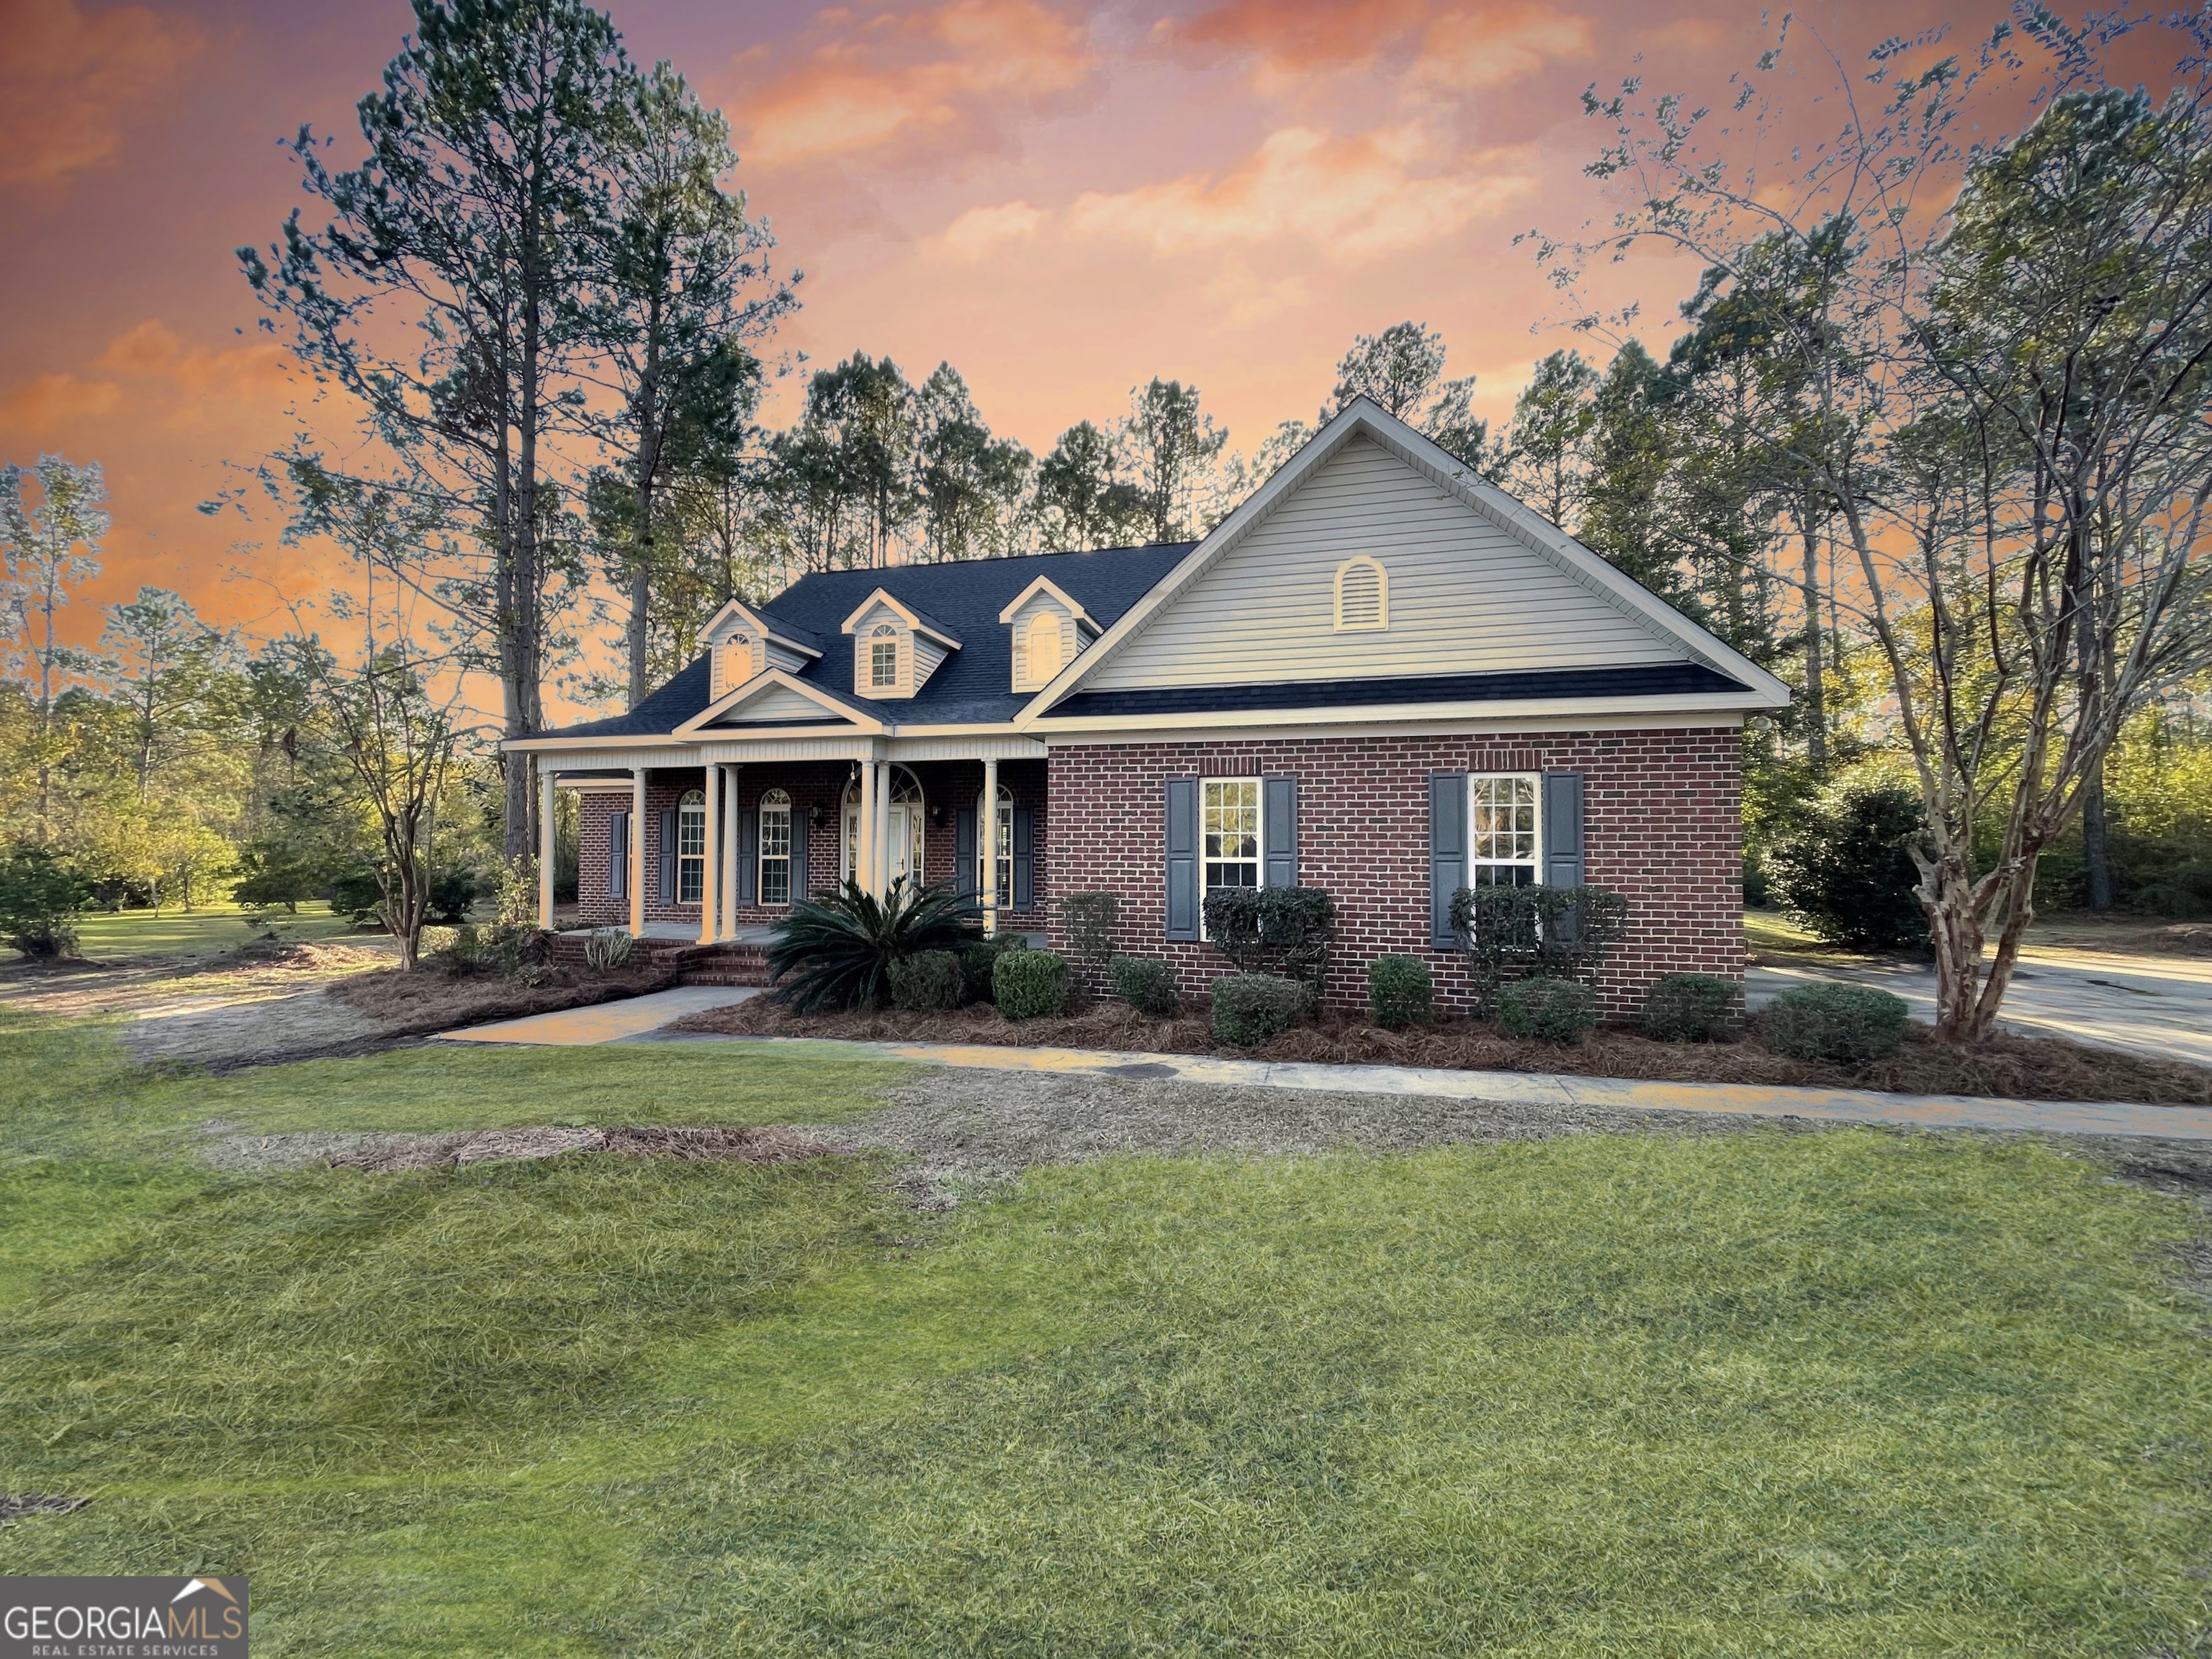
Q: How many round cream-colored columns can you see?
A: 7